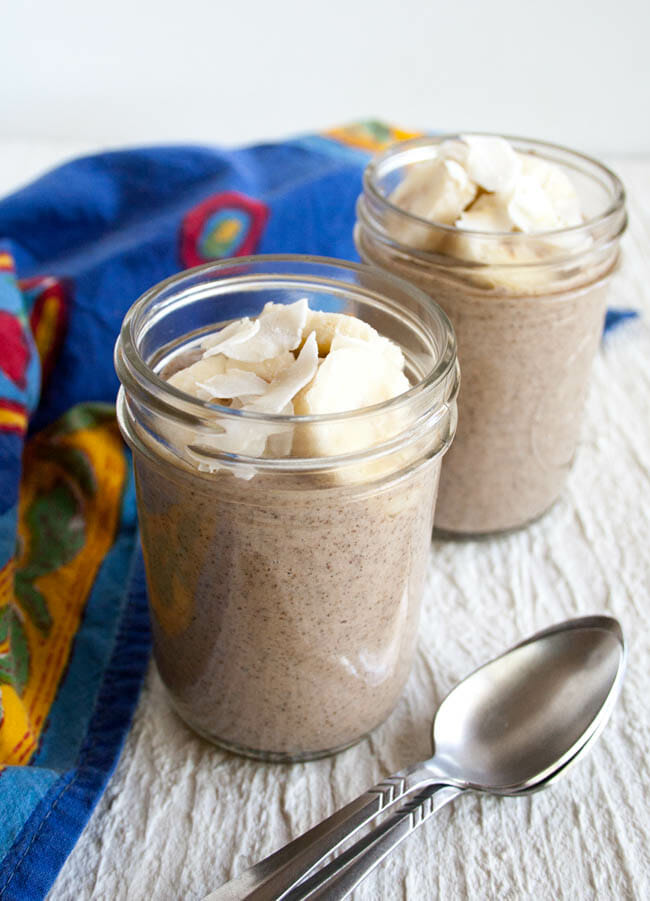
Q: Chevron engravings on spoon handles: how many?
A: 6